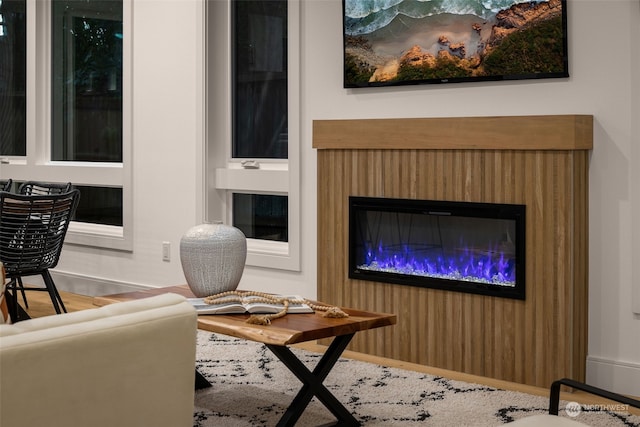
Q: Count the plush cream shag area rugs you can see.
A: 1